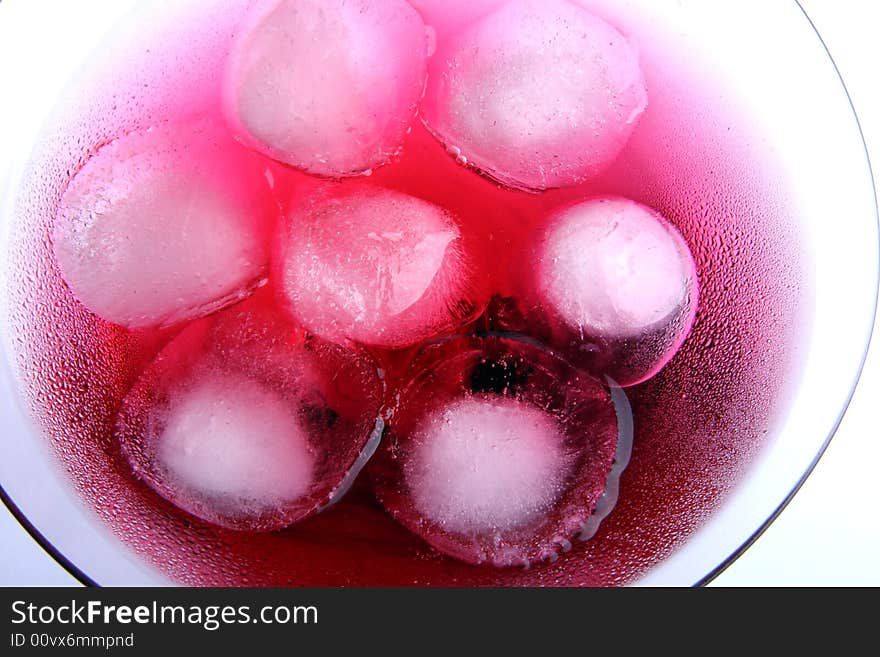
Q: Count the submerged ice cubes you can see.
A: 7